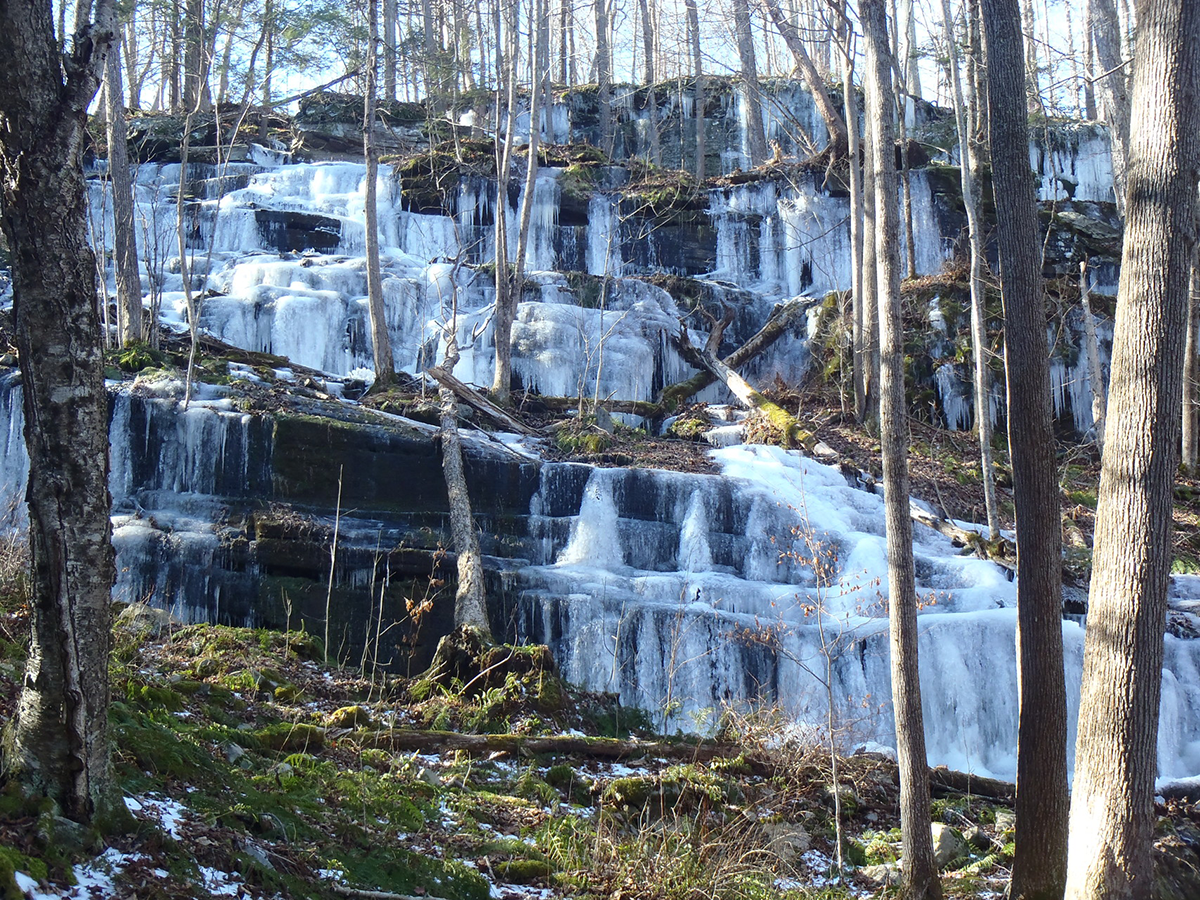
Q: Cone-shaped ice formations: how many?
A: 2